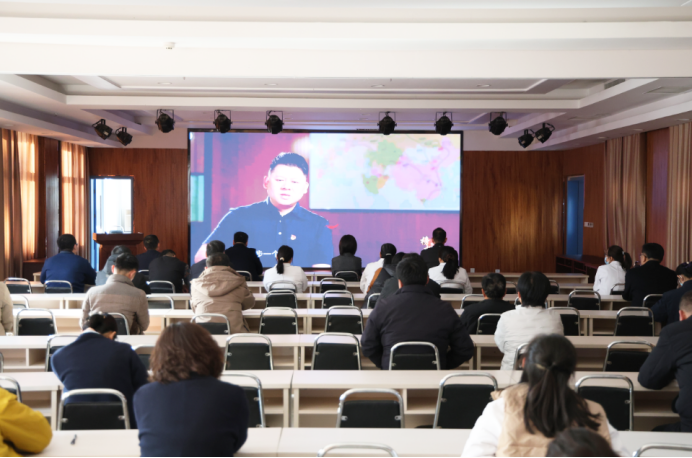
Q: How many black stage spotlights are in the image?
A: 10